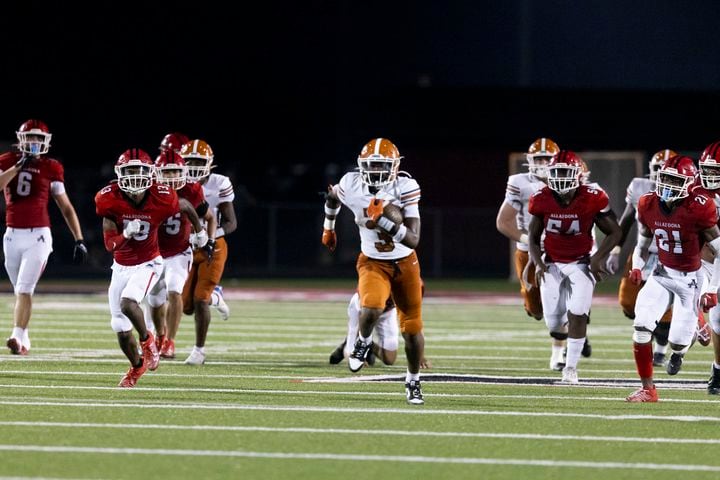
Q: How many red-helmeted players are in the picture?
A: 7